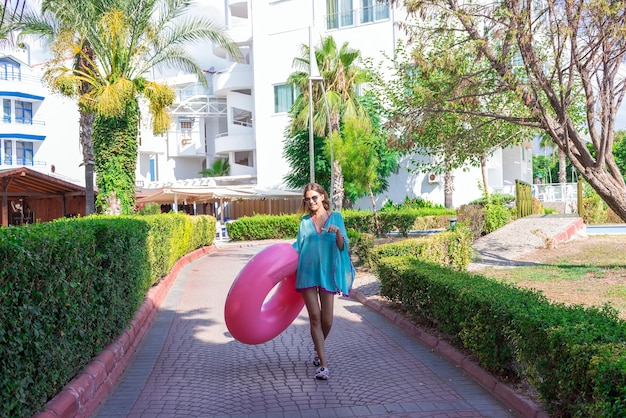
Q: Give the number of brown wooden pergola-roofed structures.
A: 1